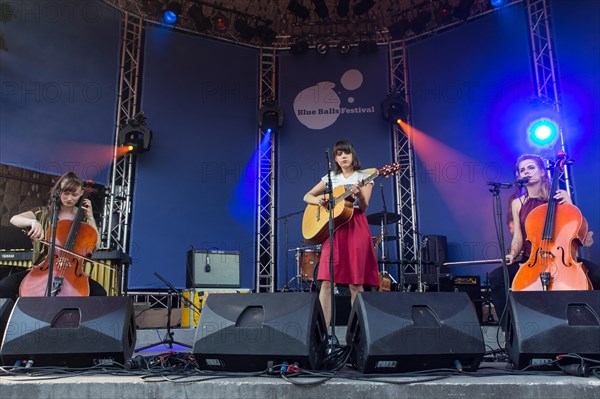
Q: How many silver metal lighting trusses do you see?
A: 4